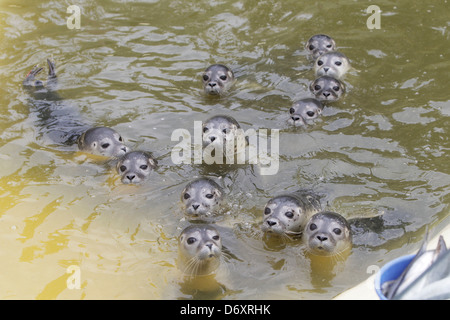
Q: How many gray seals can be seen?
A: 12